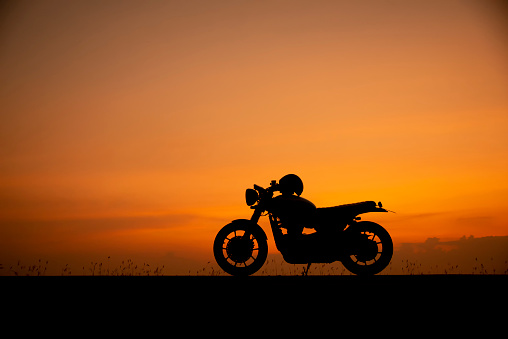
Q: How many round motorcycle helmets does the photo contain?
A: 1